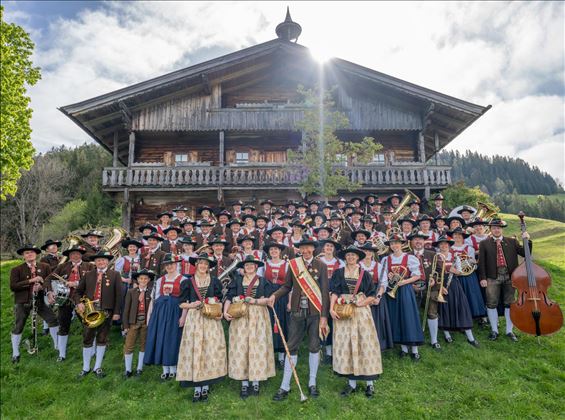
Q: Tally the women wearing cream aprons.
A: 3